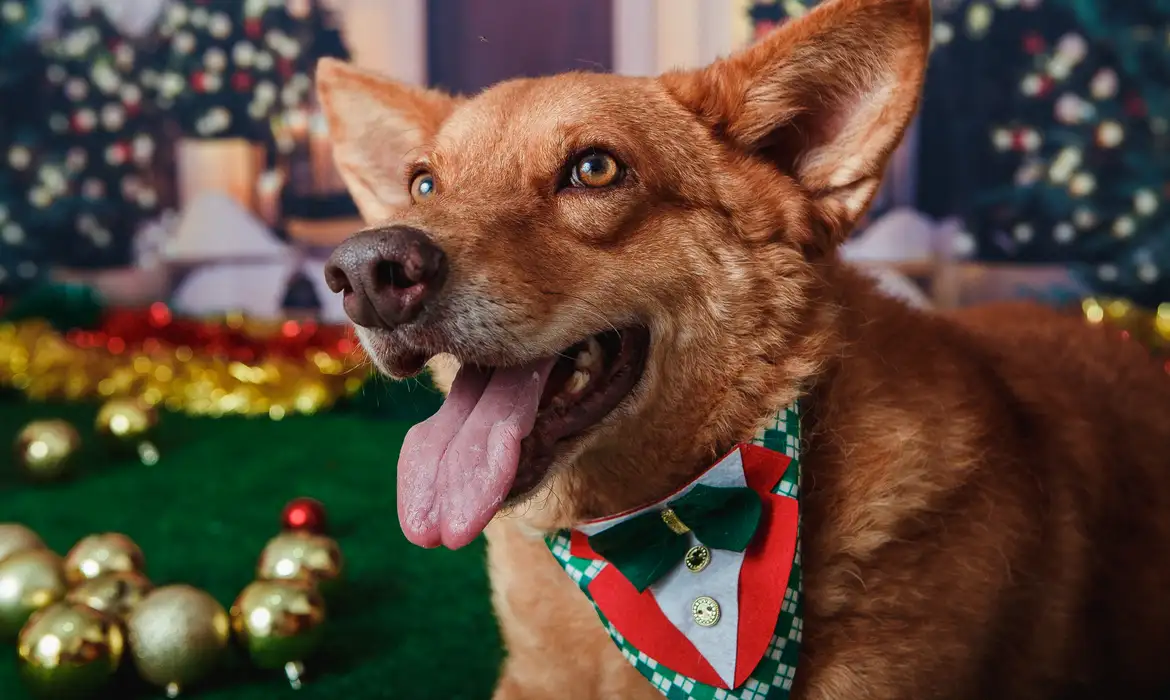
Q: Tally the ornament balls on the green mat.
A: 11